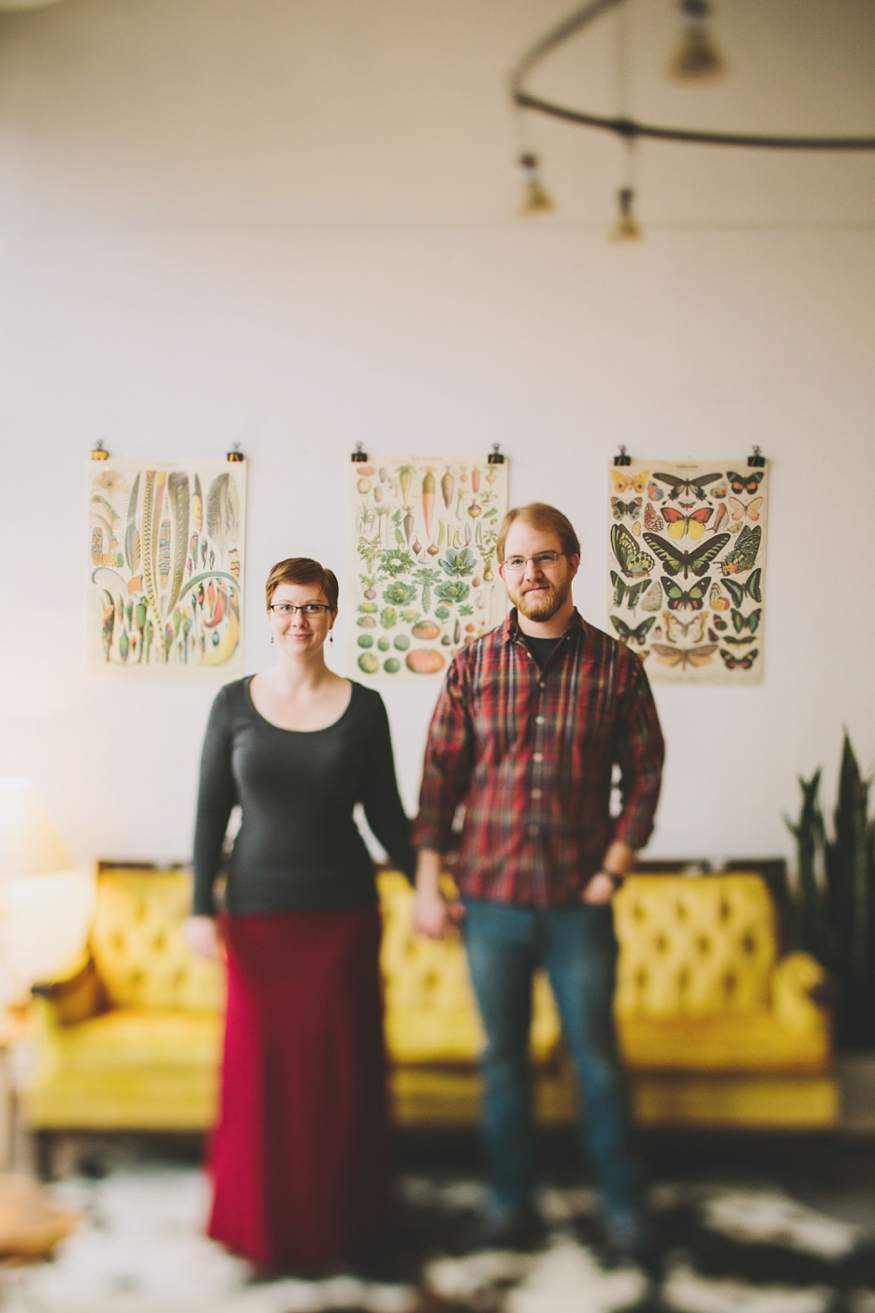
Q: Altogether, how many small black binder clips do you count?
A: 6